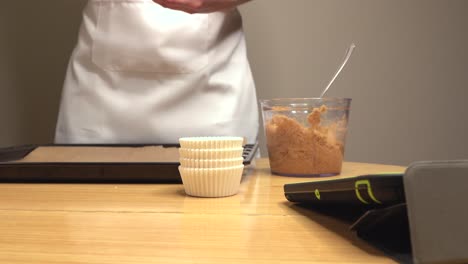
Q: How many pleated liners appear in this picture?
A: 4